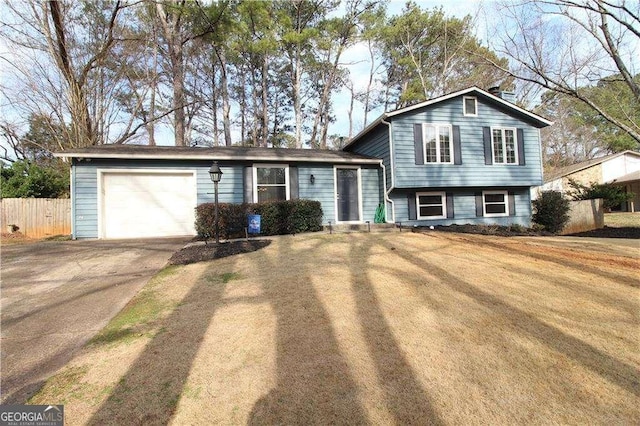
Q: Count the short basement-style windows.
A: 2